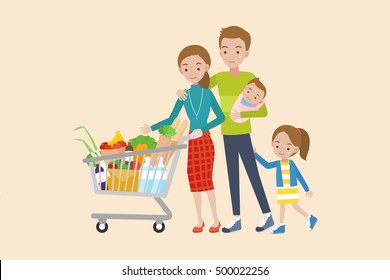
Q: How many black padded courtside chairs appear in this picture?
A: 0